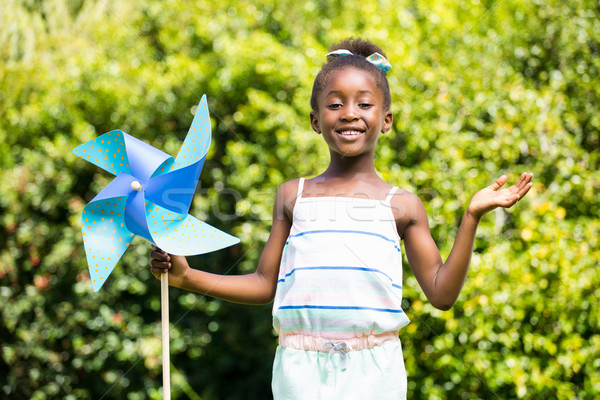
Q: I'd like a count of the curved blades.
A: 4